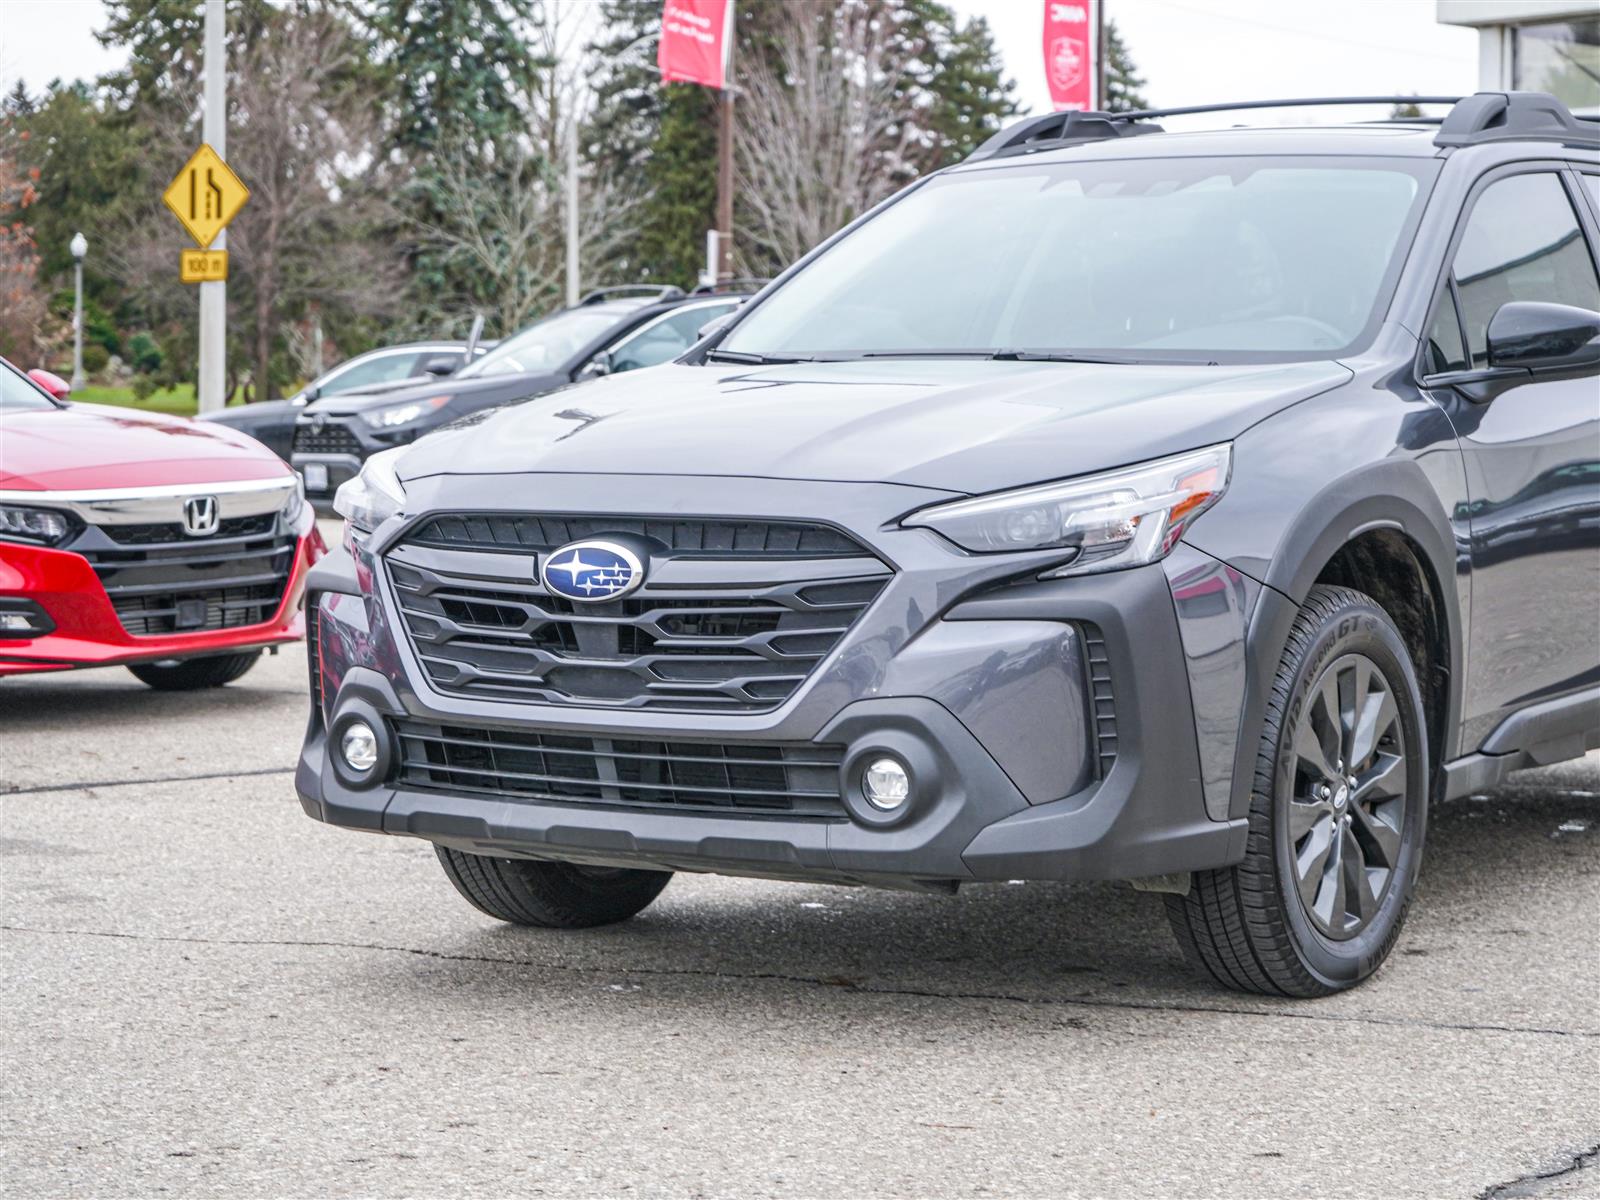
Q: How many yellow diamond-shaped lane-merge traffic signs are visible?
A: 1